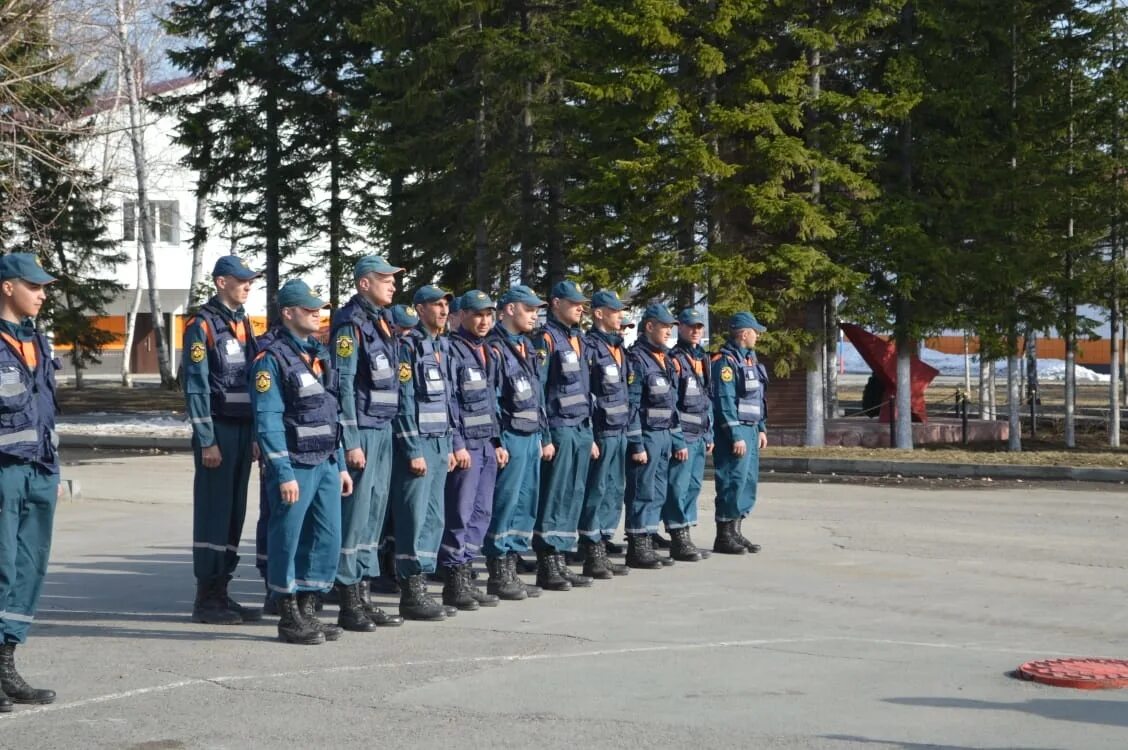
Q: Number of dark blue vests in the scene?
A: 12